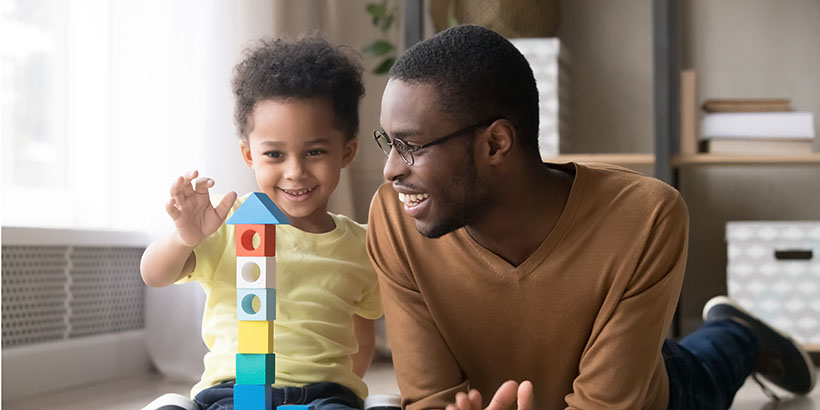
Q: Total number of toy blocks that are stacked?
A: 7